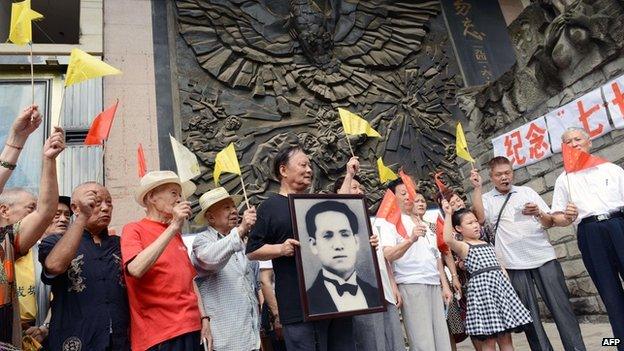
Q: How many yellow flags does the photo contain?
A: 6